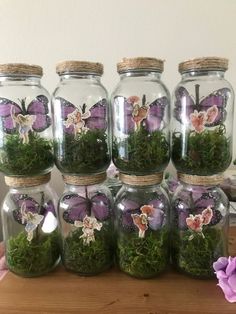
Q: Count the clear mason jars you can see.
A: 8